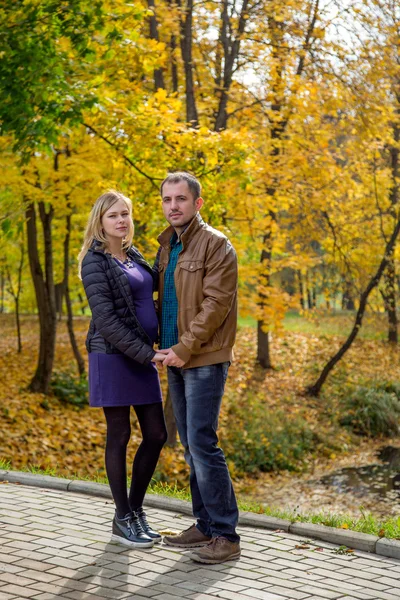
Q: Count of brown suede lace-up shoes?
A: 2